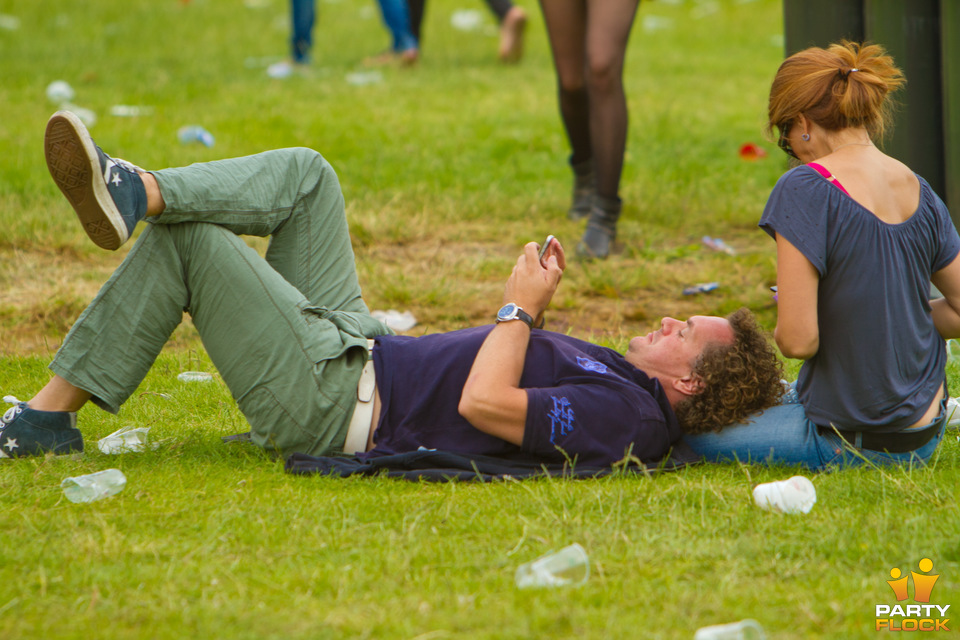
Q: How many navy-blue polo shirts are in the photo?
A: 1